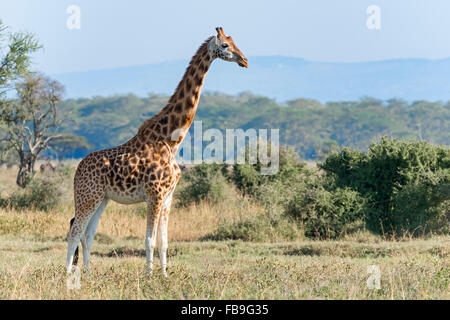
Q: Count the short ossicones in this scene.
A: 2